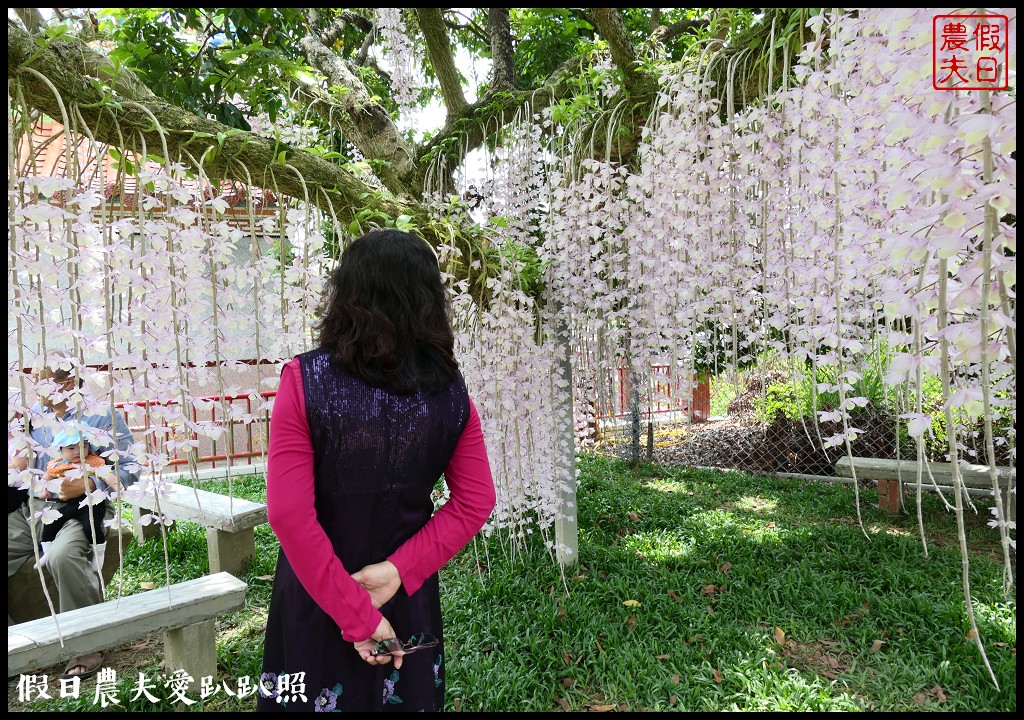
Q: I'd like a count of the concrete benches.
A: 3